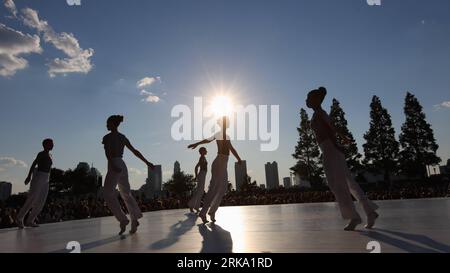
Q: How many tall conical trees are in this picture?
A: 4